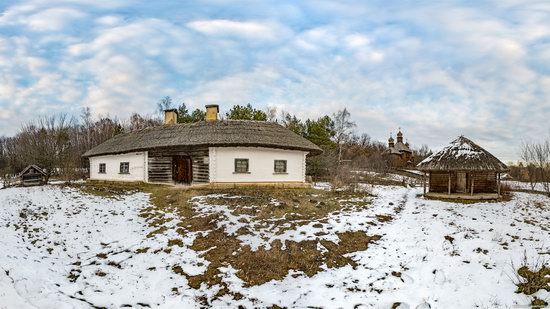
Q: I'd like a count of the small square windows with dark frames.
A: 4